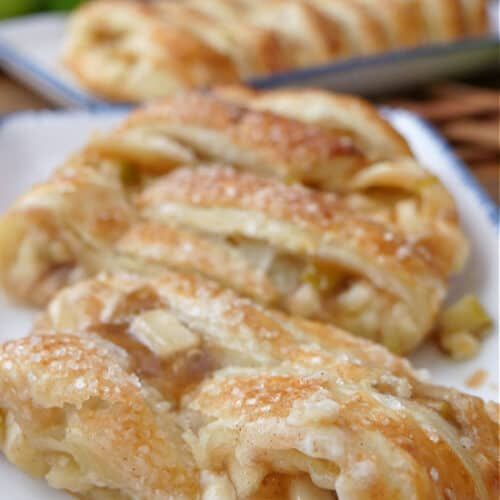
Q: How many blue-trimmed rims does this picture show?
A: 2